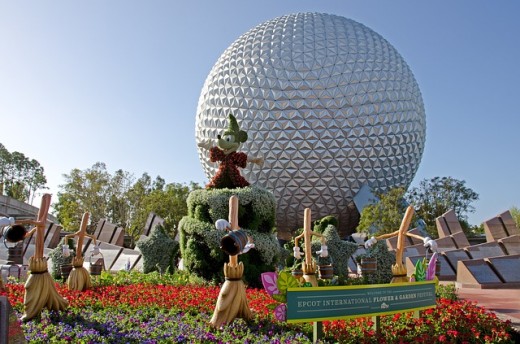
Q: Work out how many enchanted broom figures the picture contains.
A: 5